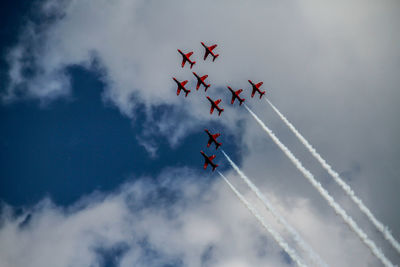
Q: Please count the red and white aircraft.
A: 9